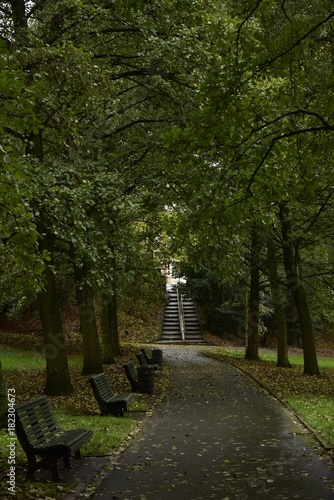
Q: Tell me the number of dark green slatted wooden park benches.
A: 5